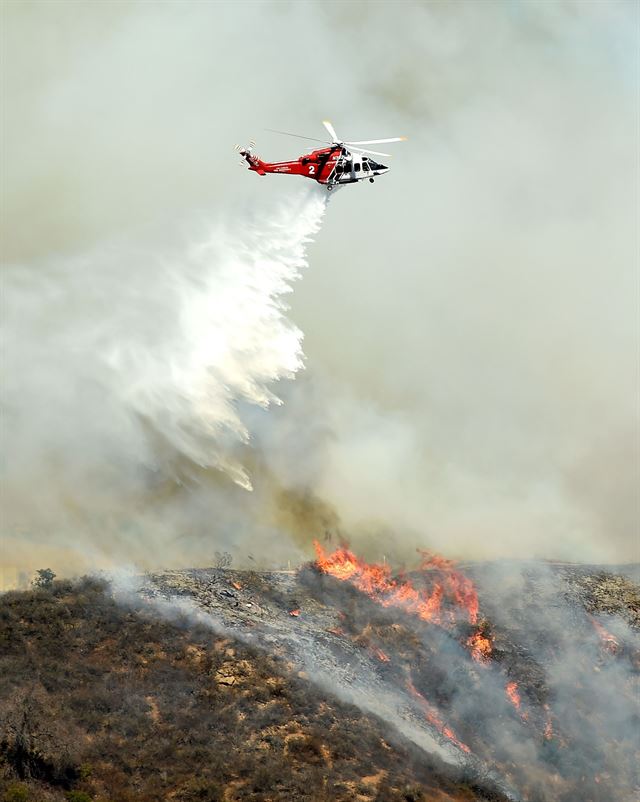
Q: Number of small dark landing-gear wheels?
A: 2